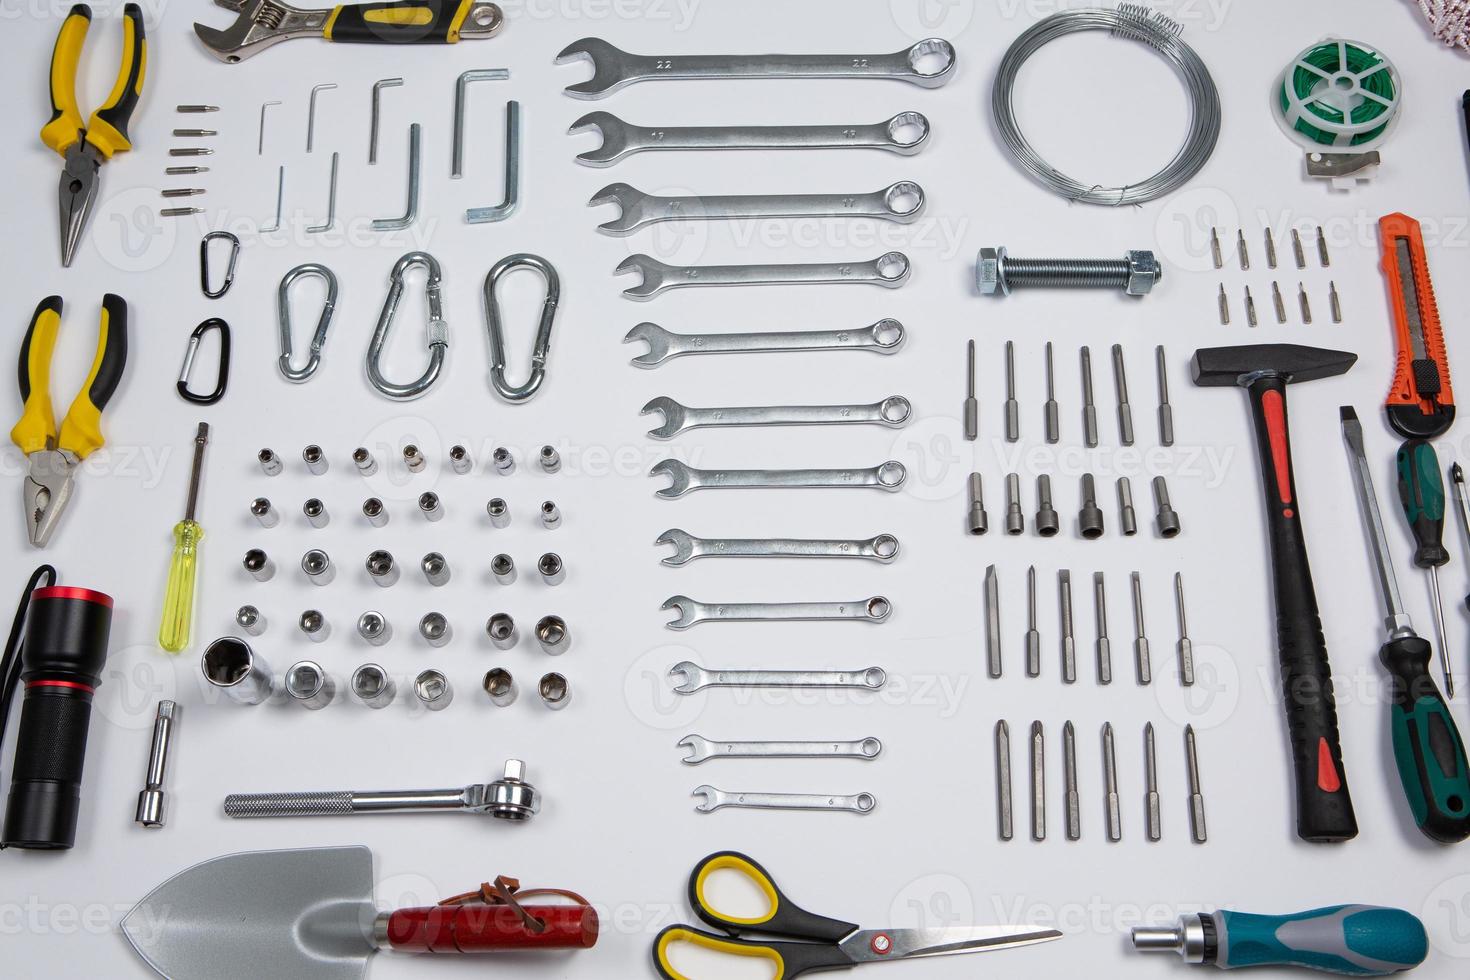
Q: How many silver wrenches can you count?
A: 12